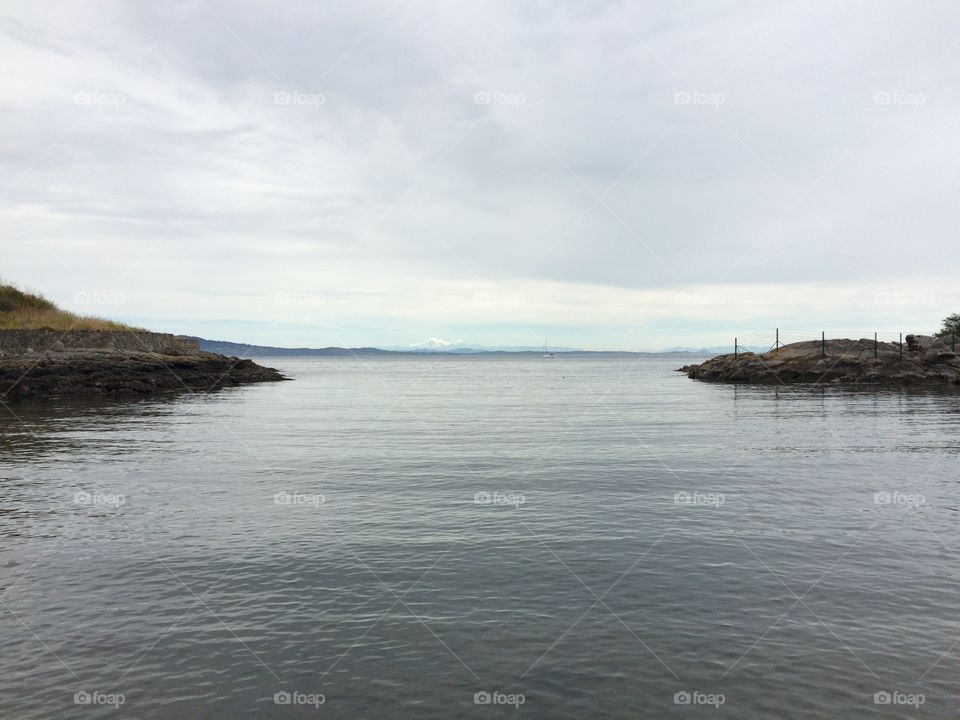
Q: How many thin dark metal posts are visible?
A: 6